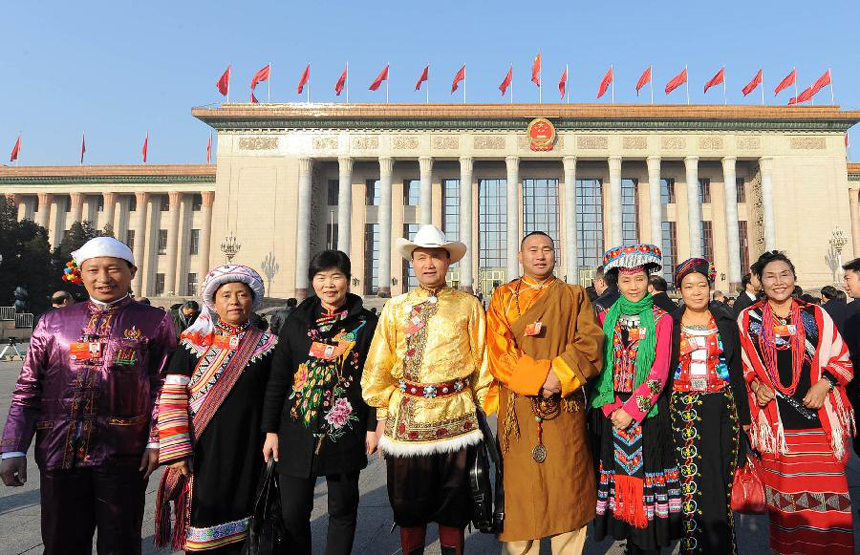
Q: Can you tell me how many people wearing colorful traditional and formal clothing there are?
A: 8